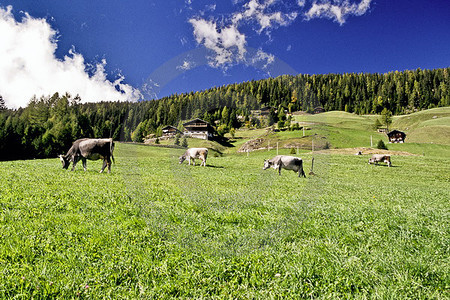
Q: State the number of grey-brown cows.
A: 4